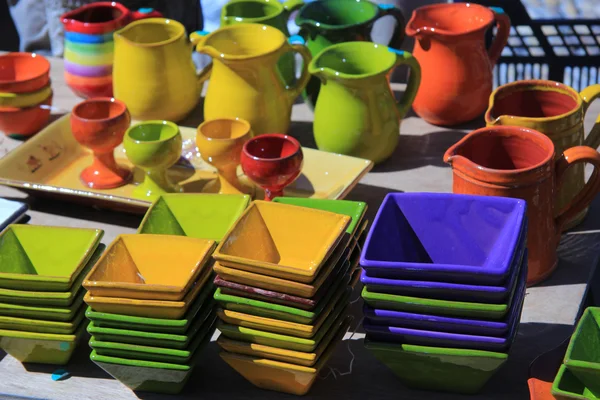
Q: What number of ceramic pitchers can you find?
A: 9